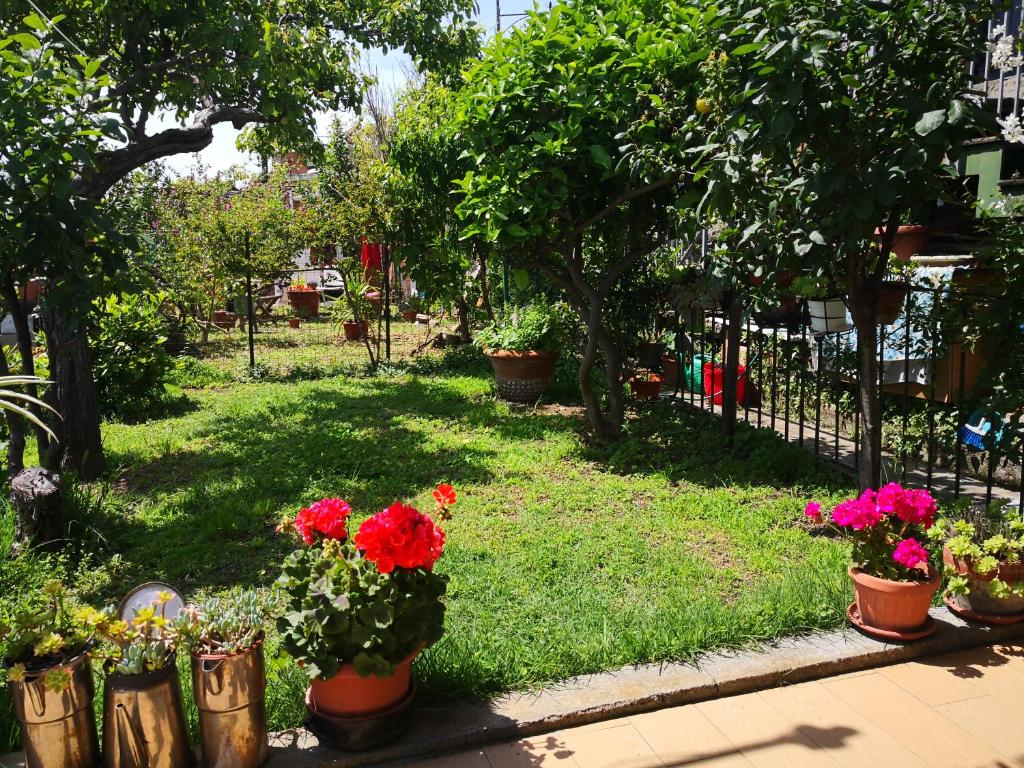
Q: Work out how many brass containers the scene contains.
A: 3